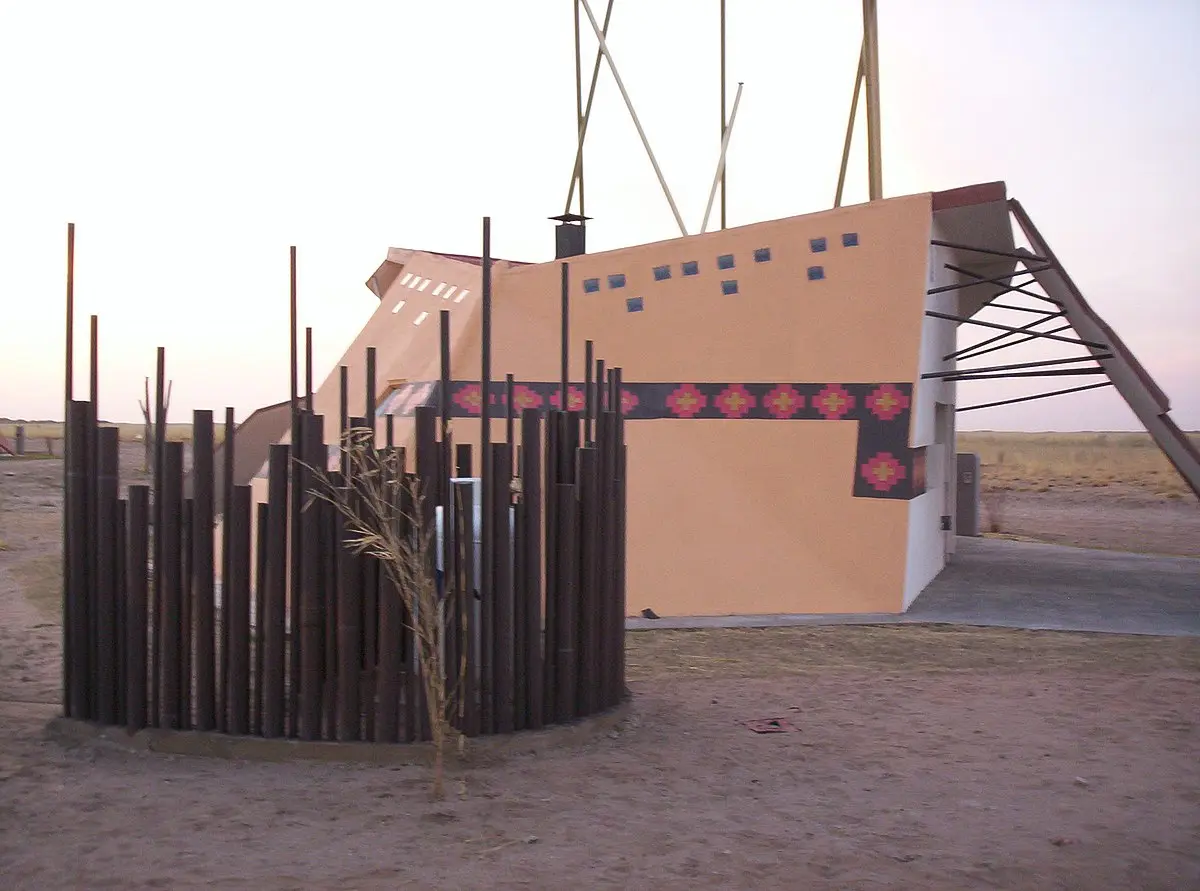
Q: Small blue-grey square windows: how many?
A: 11